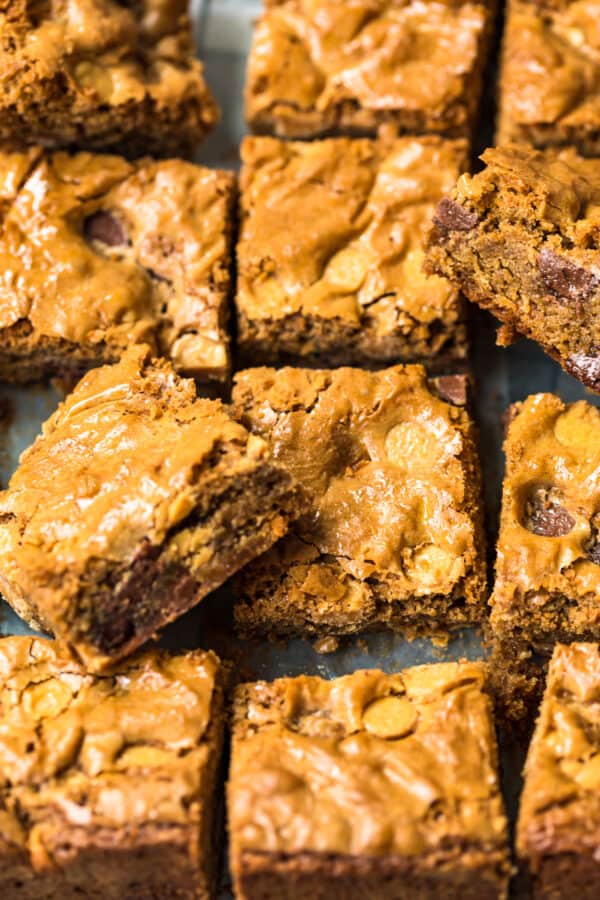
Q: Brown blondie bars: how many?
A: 12